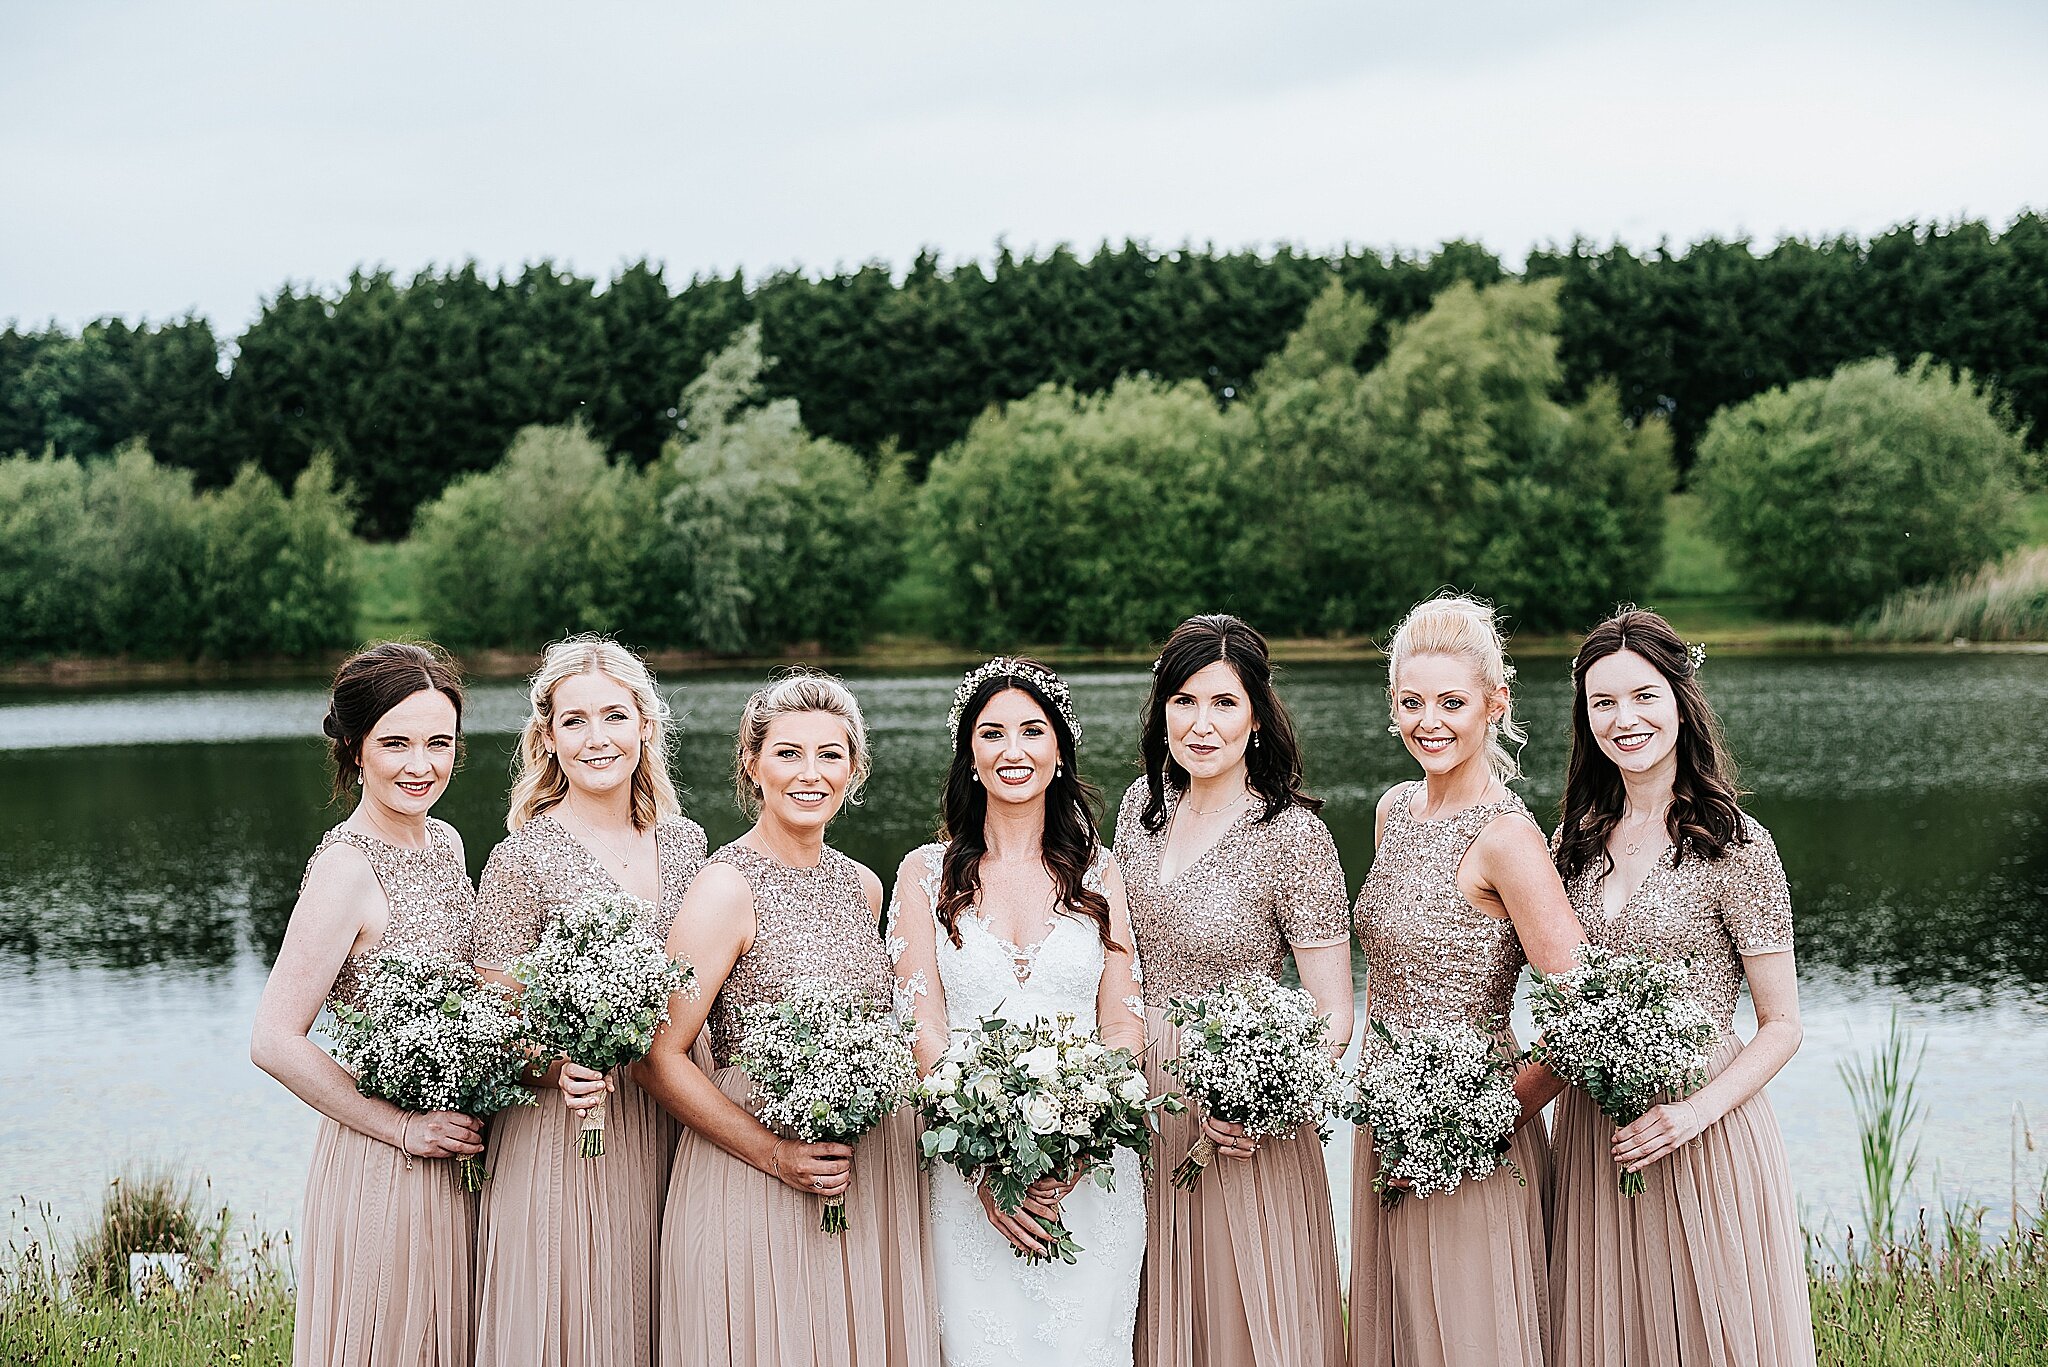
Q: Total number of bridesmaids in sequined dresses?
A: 6